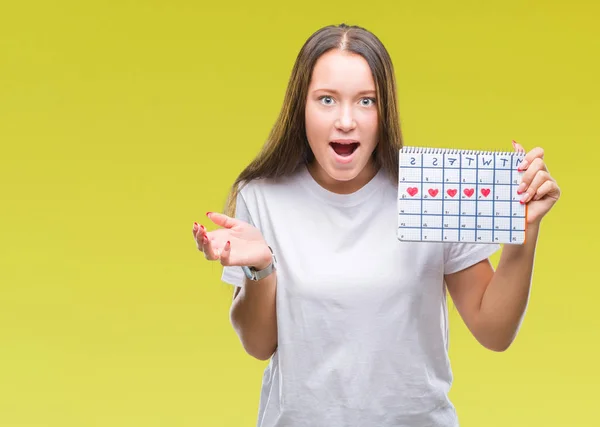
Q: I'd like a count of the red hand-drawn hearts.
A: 5